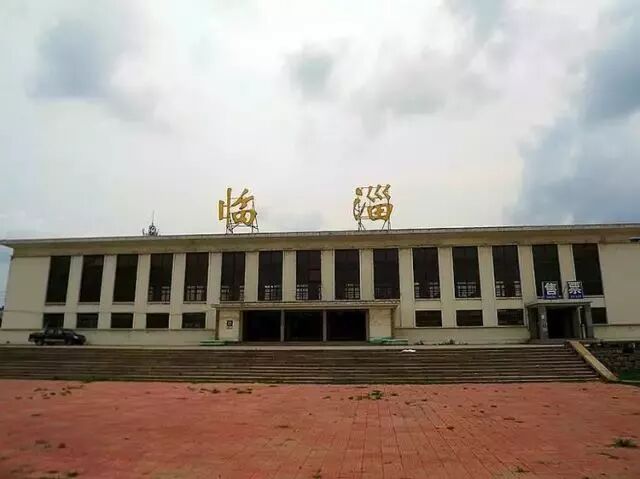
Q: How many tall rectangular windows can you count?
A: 15